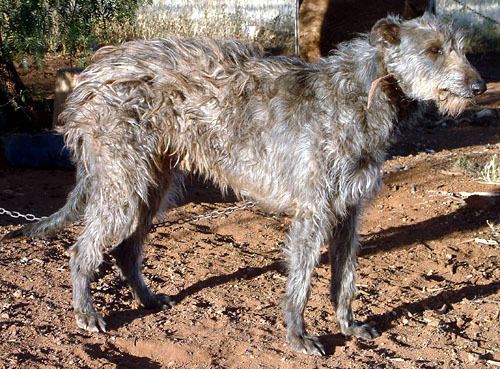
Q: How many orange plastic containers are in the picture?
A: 0